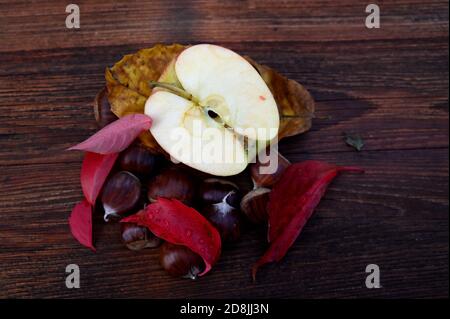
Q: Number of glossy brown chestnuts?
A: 10